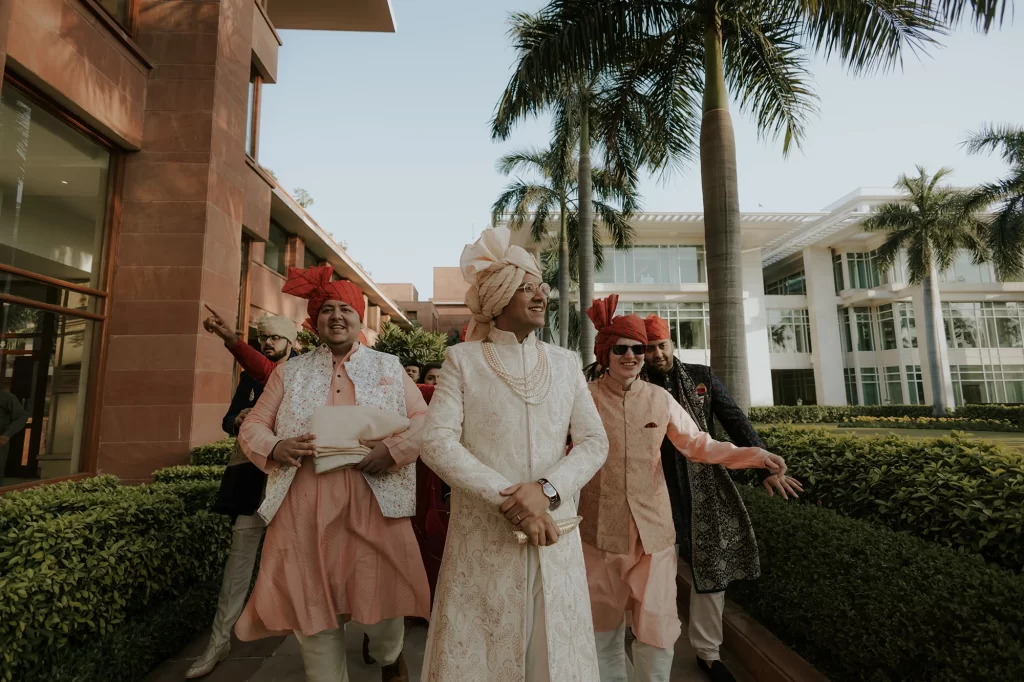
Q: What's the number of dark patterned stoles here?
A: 1